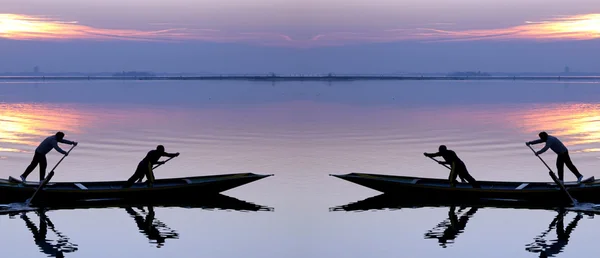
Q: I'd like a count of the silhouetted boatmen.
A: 4